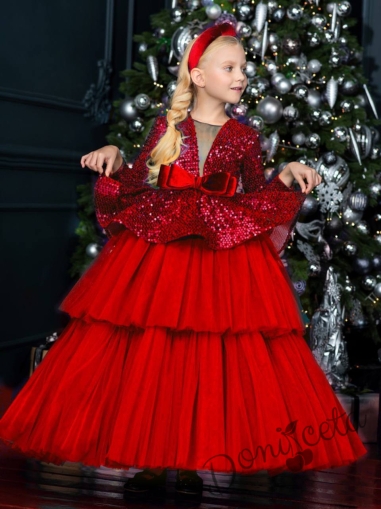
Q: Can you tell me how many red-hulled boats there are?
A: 0